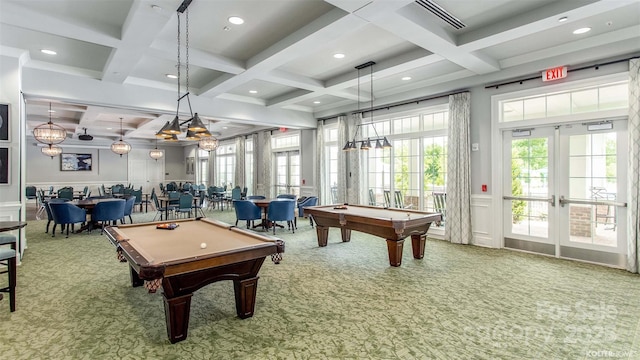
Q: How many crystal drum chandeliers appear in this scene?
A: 5